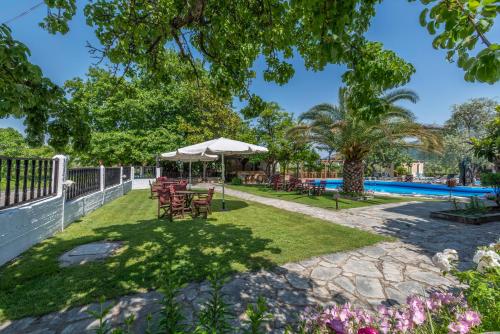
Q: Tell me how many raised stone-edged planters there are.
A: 1